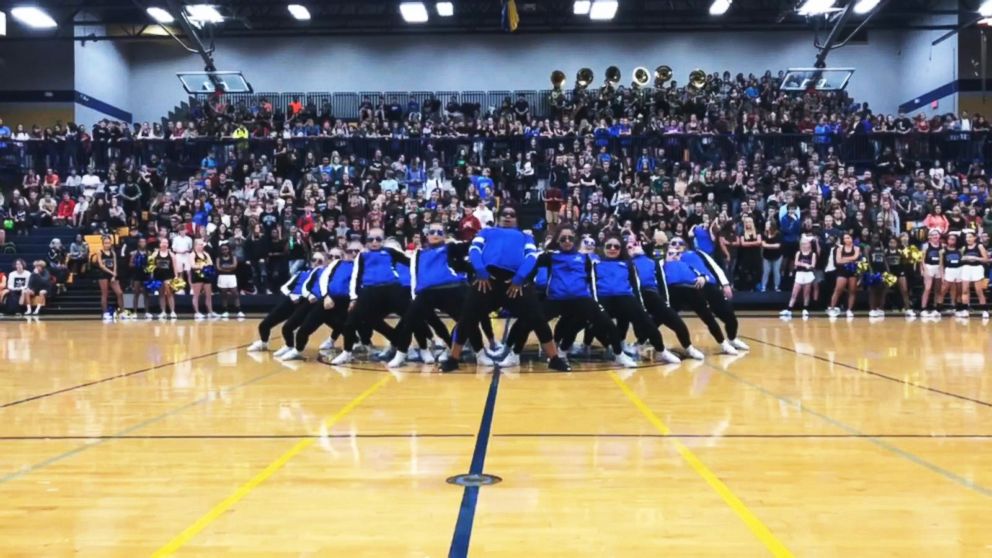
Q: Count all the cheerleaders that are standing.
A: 12